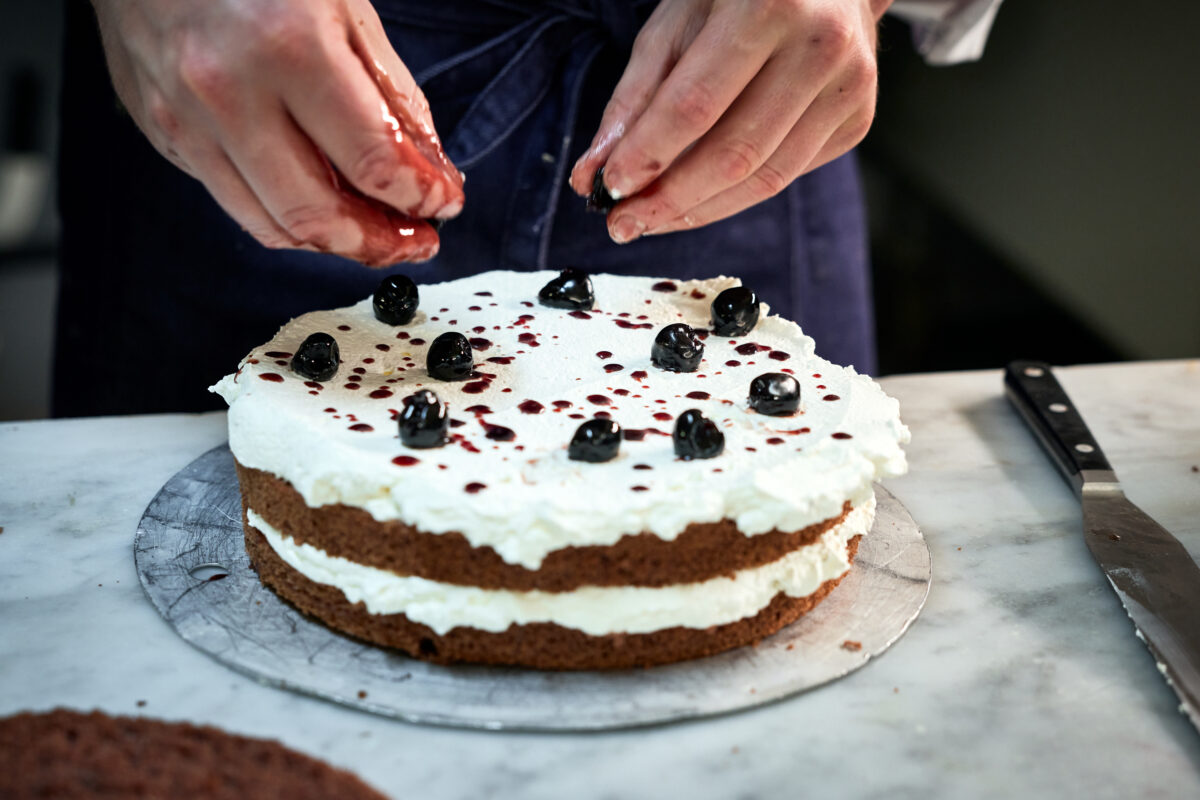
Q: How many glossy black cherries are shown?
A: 11